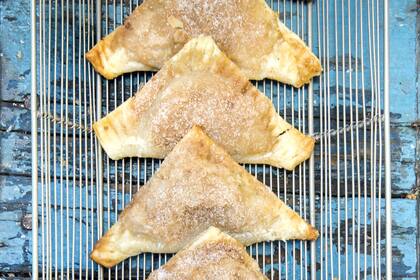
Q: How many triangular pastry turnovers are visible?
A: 4